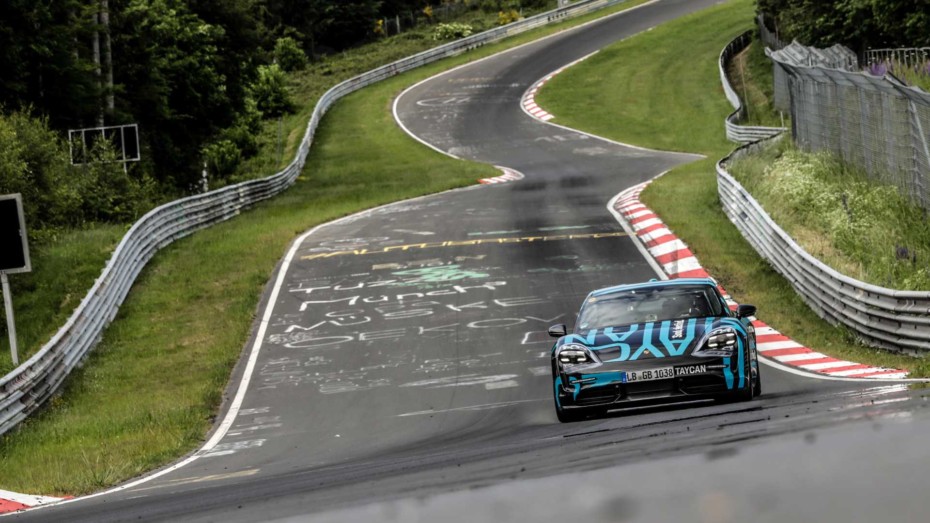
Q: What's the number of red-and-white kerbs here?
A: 4